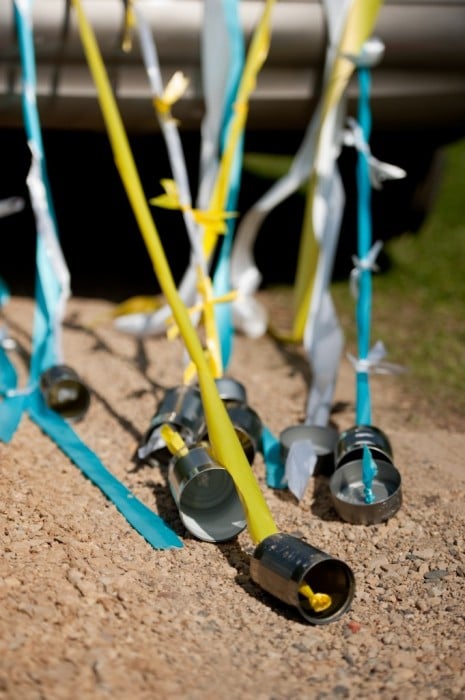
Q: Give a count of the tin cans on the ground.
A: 9